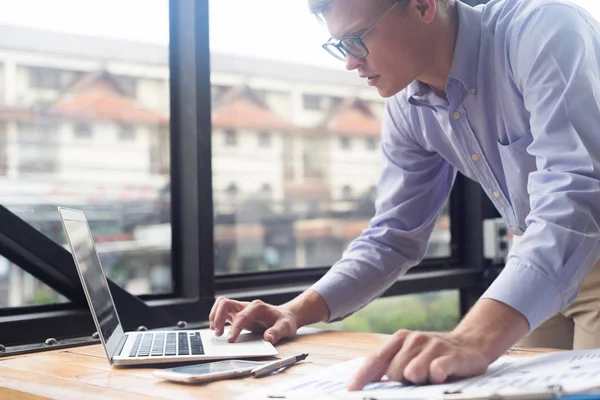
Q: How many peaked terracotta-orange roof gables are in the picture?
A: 3